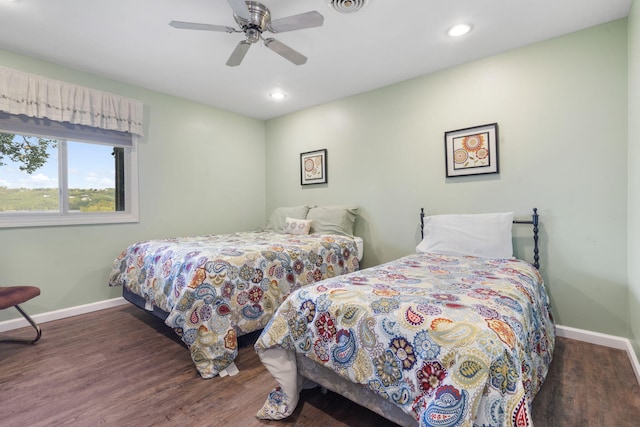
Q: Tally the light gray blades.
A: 5